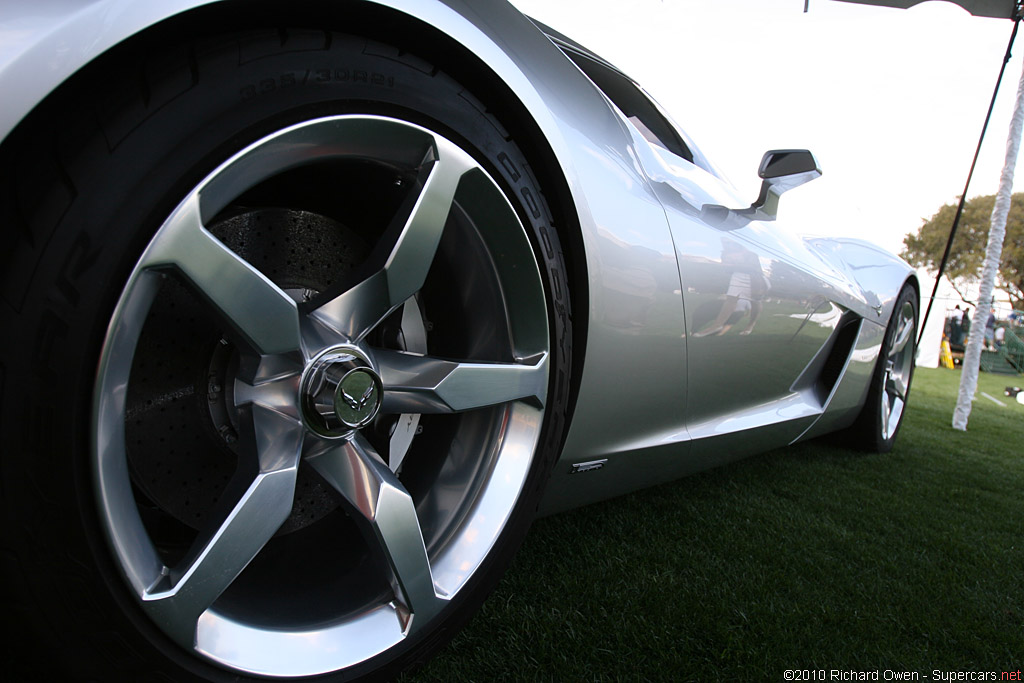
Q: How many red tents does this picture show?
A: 0